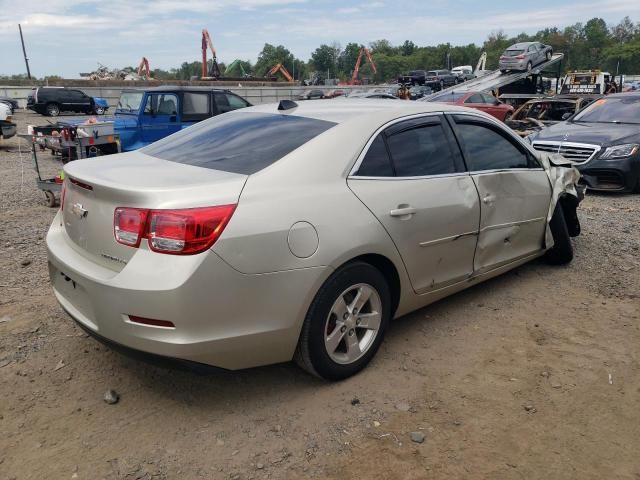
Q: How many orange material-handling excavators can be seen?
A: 4